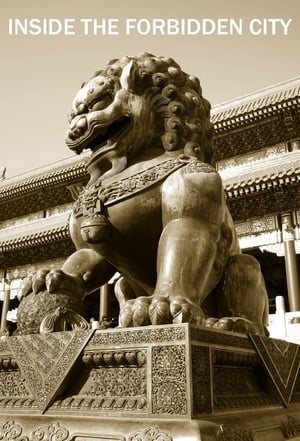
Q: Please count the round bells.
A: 1